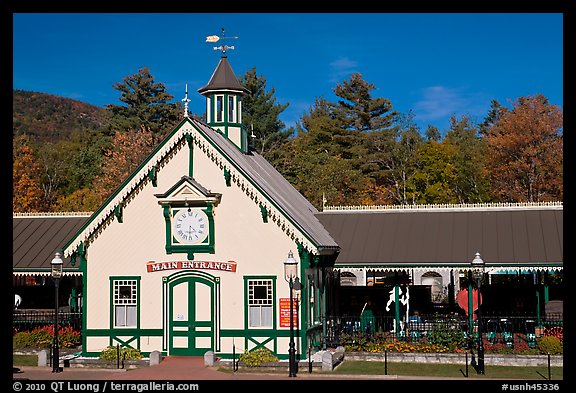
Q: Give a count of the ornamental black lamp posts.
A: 3